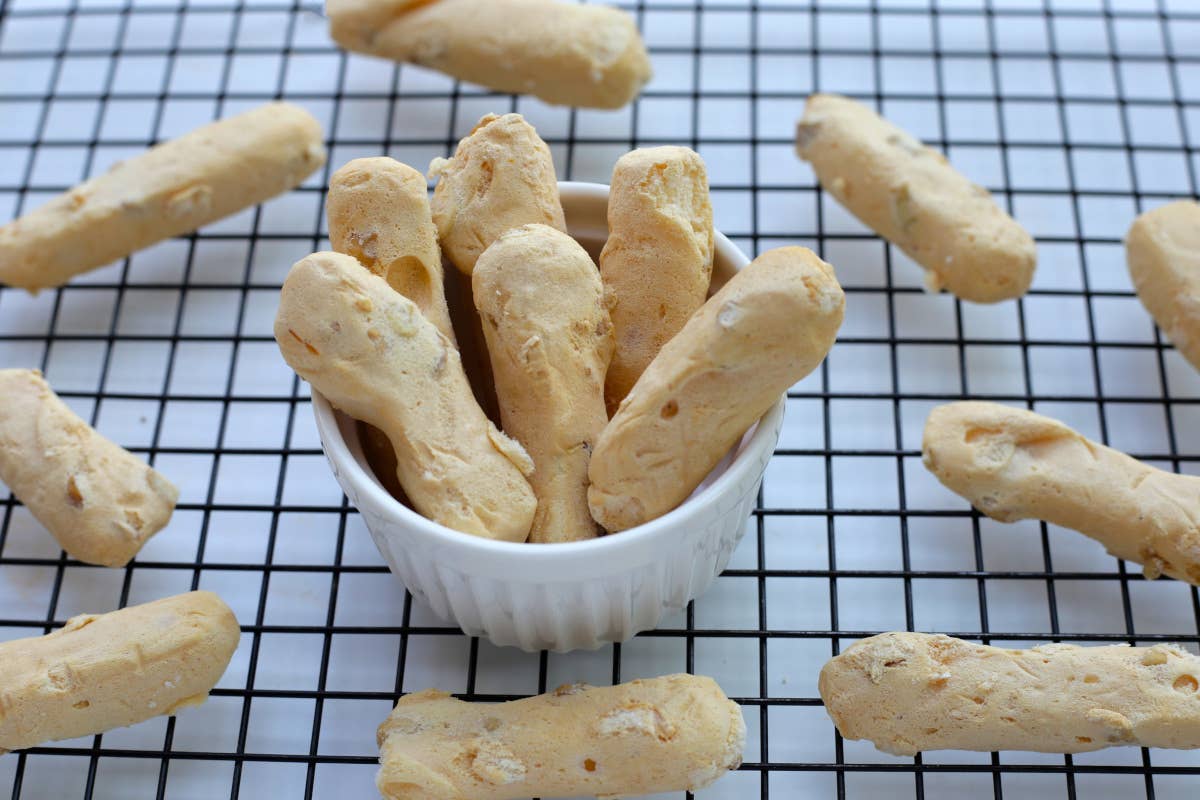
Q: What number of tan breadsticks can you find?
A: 15